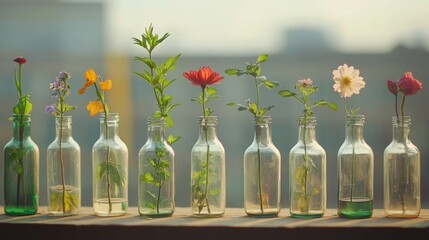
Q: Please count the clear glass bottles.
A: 8